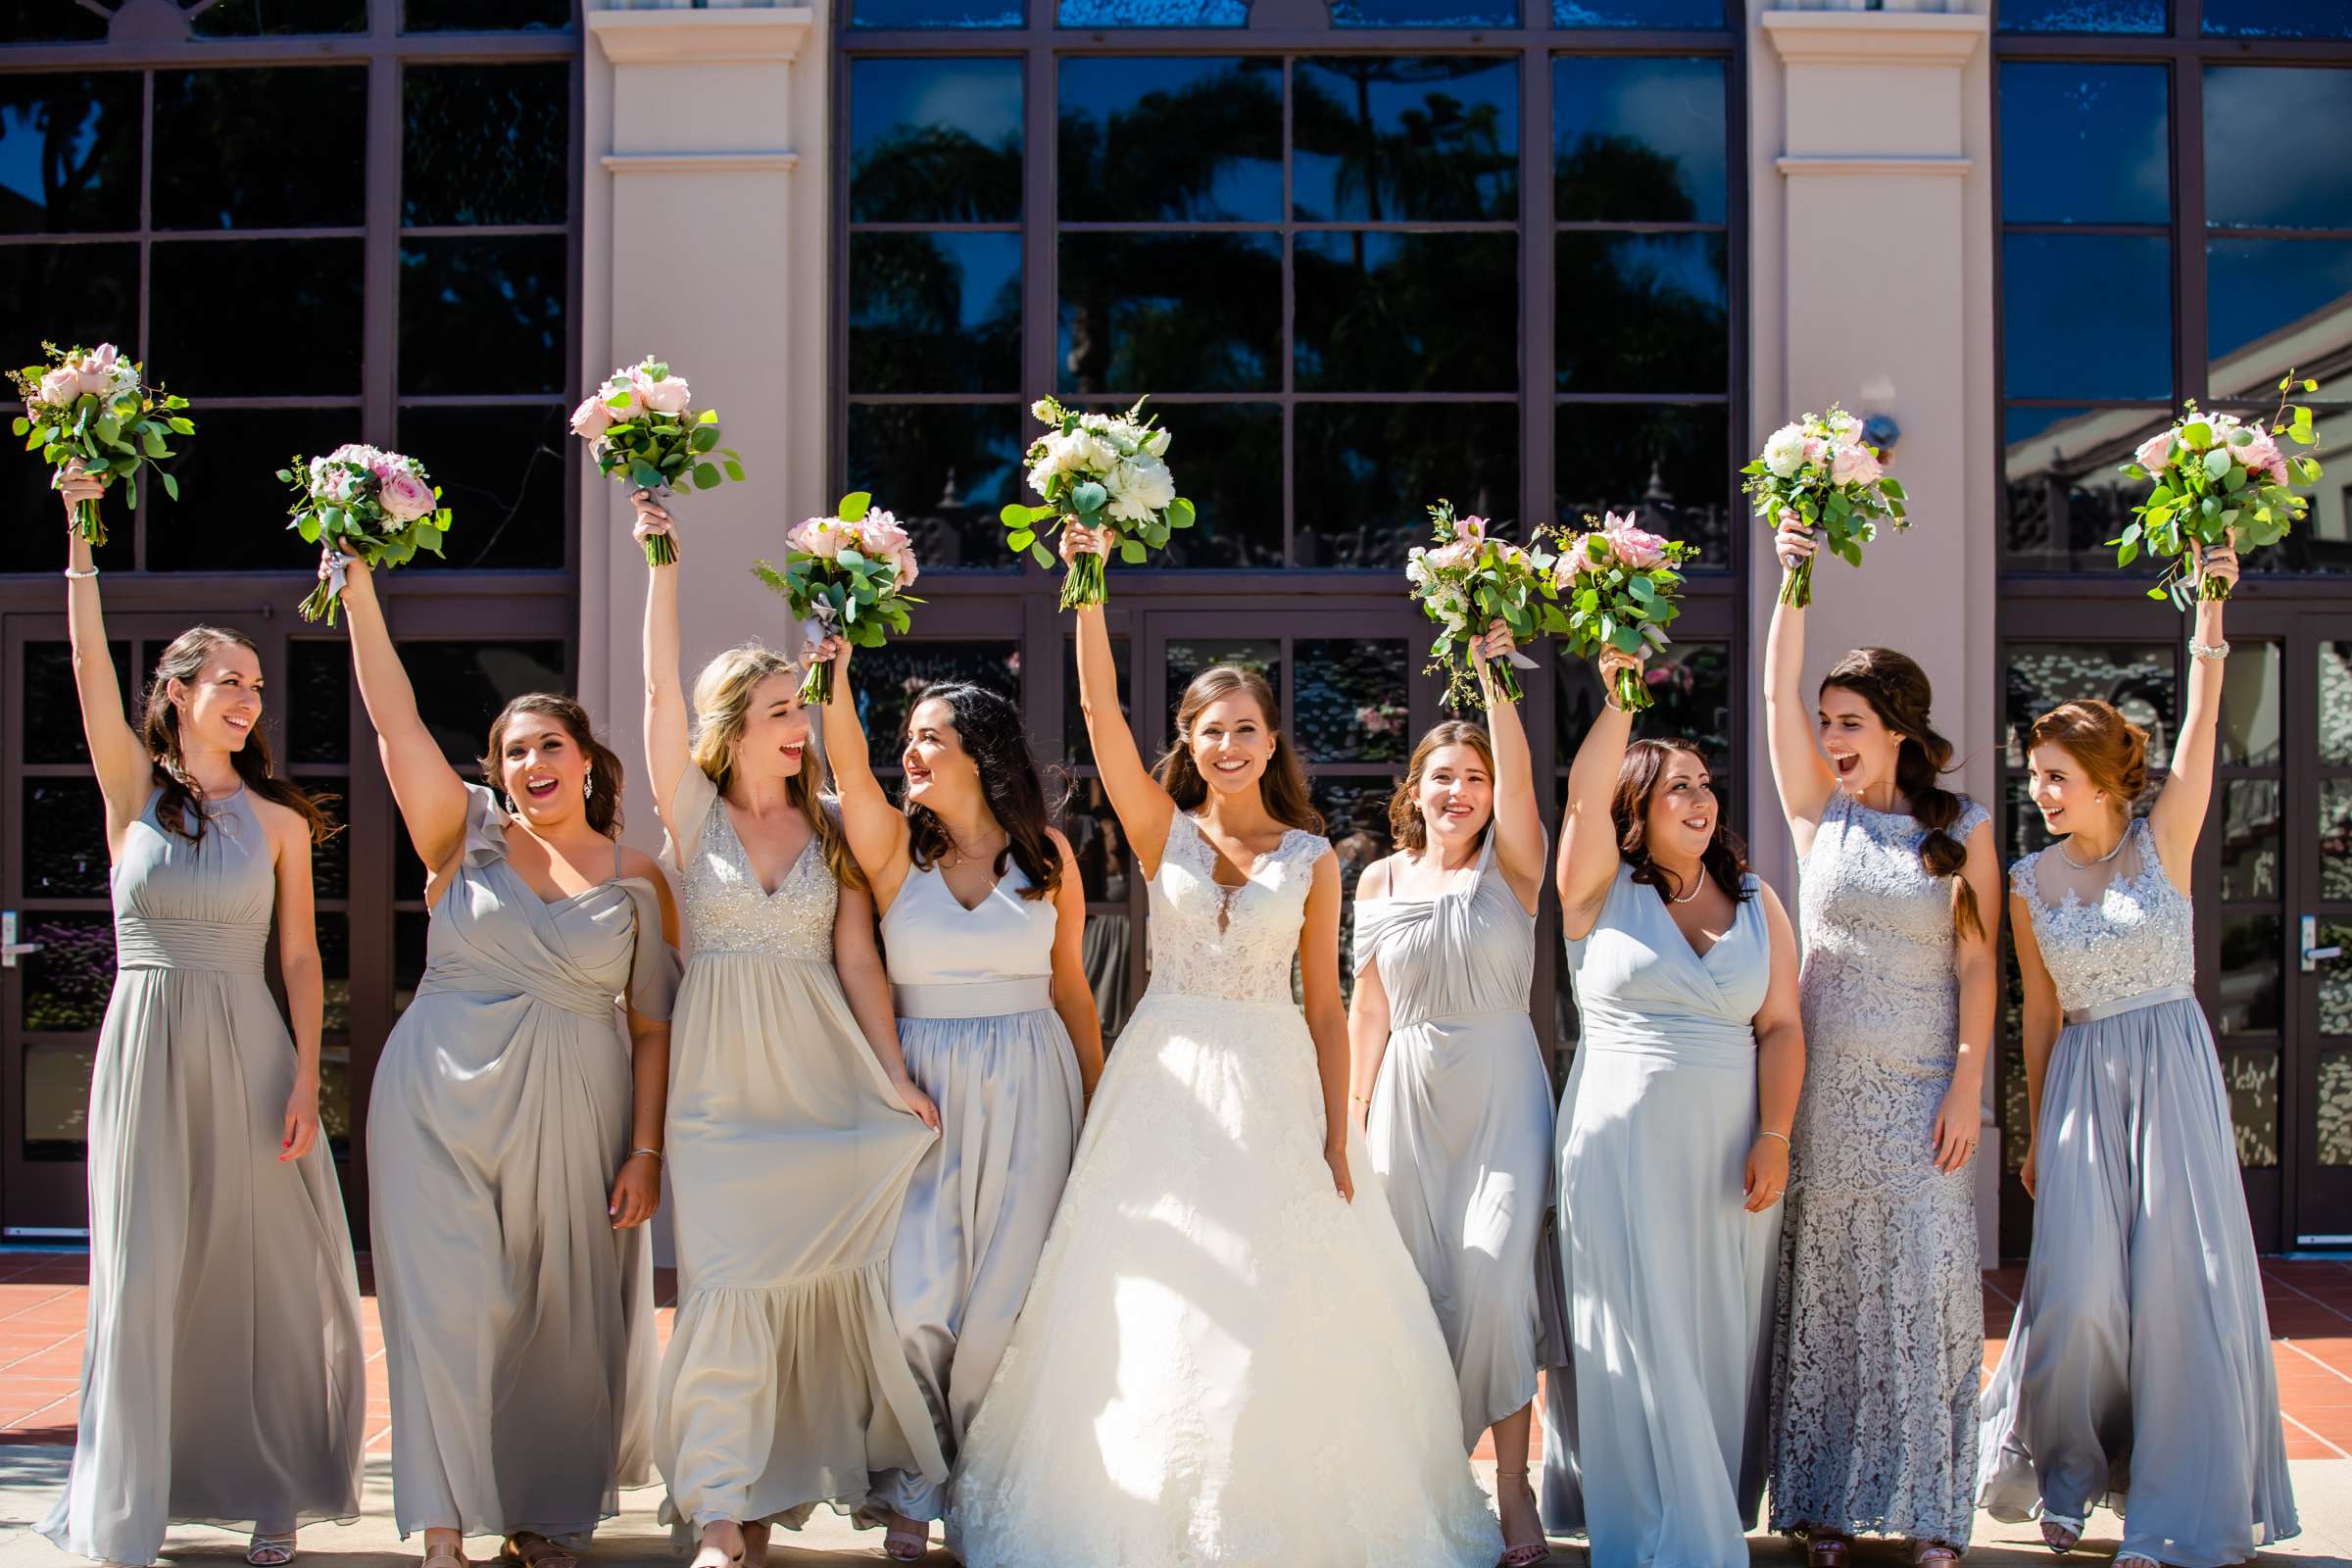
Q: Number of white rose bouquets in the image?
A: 1